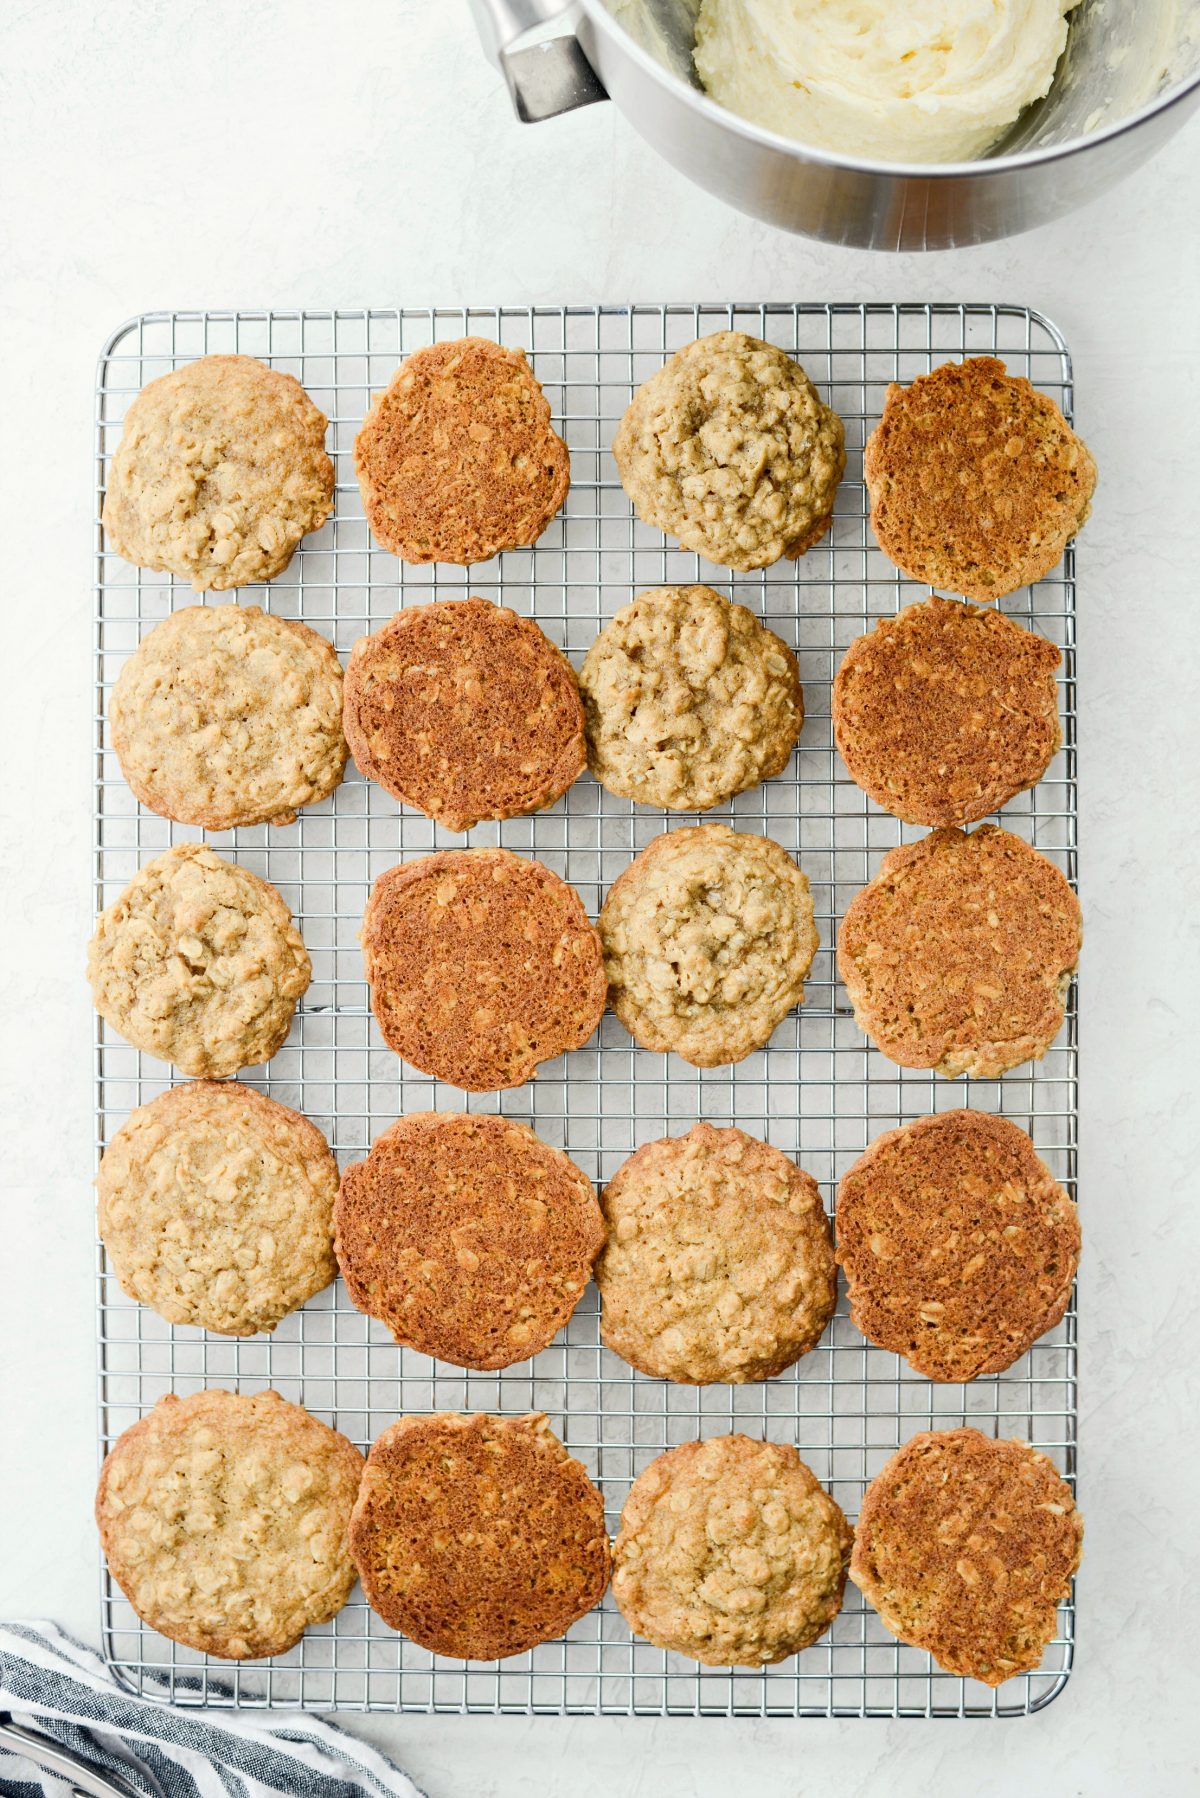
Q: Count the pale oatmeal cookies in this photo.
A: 10